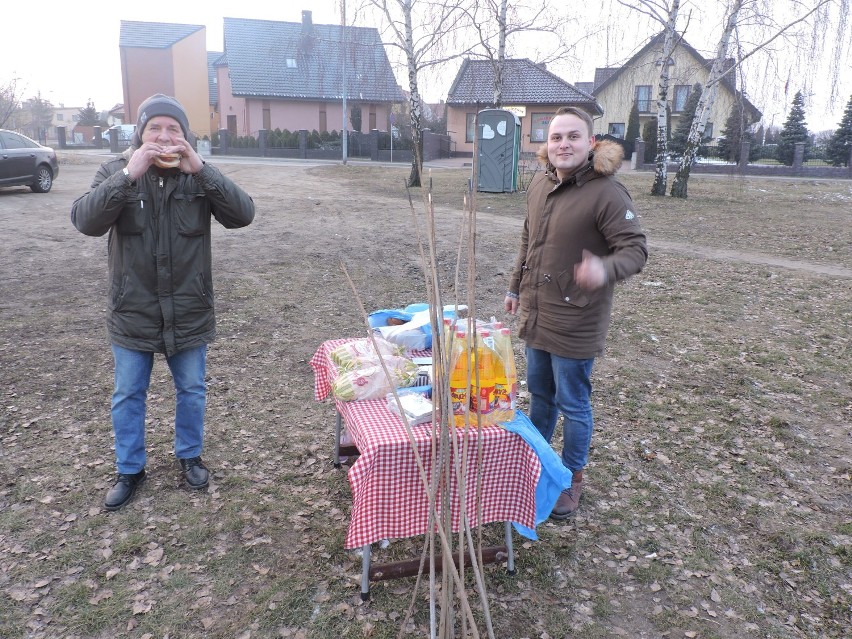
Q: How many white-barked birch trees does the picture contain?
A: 4